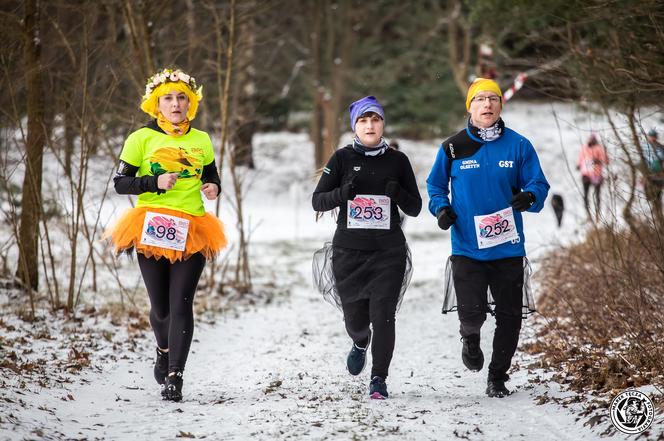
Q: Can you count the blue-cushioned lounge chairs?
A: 0